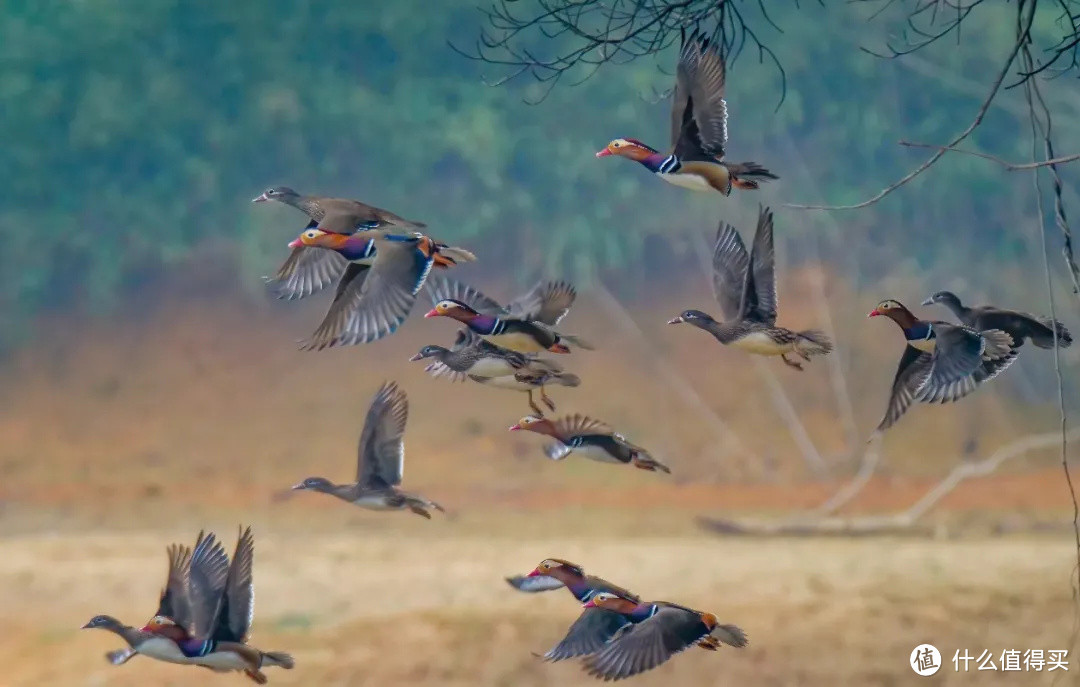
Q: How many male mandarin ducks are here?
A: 8